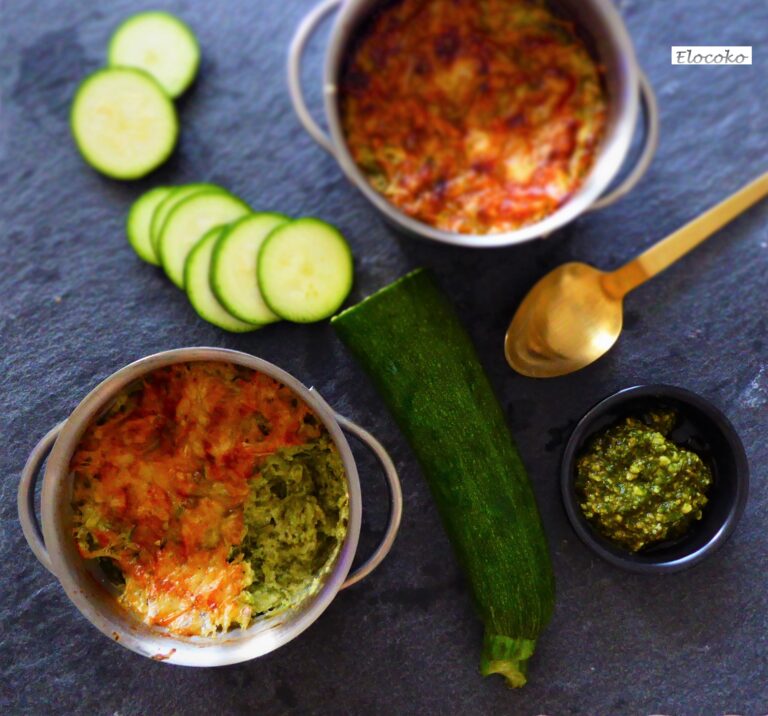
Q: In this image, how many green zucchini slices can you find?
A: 8